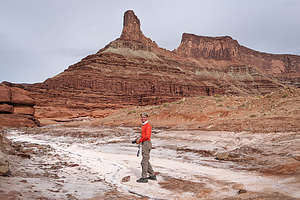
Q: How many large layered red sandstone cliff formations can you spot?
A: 2